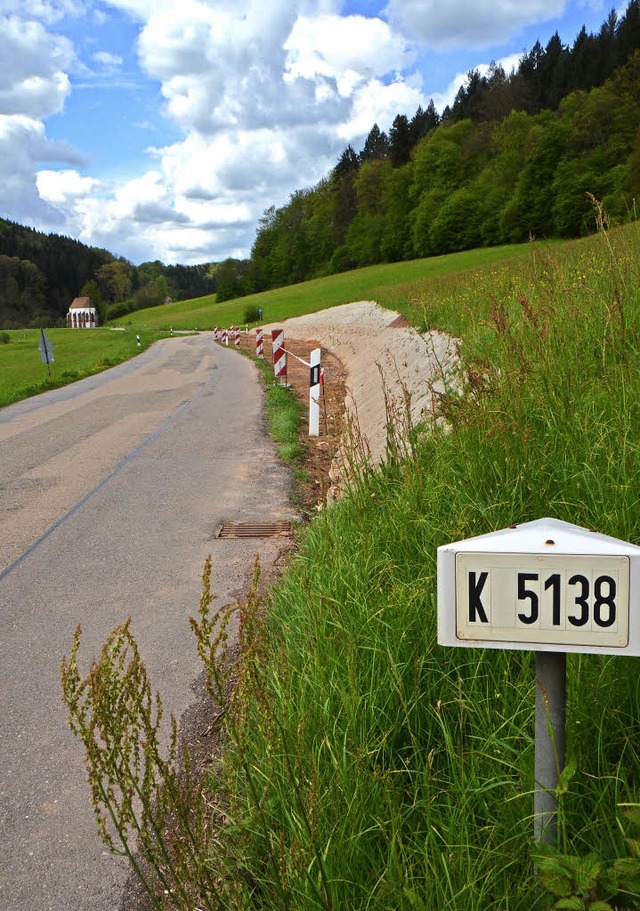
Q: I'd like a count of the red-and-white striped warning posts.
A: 6